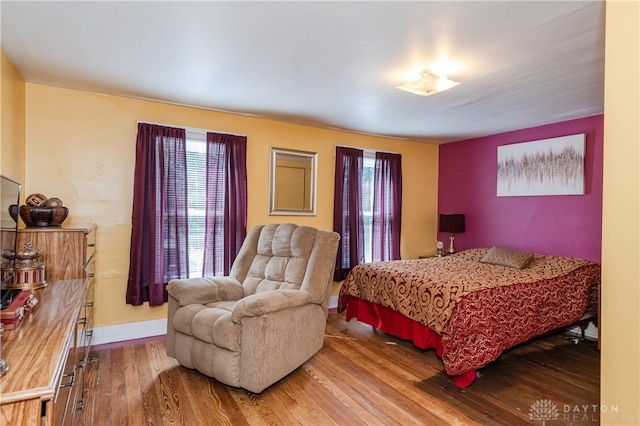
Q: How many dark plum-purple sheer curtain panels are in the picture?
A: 4